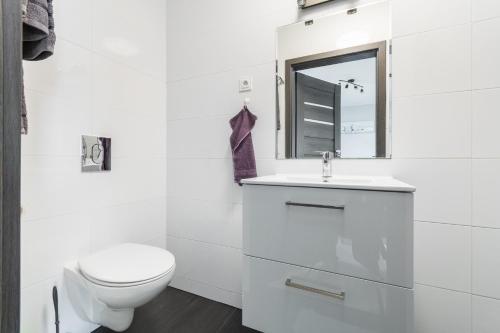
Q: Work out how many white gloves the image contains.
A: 0